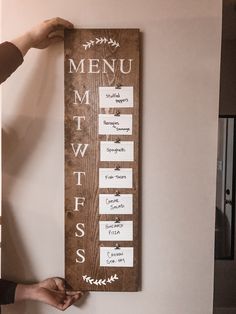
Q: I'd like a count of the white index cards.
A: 7